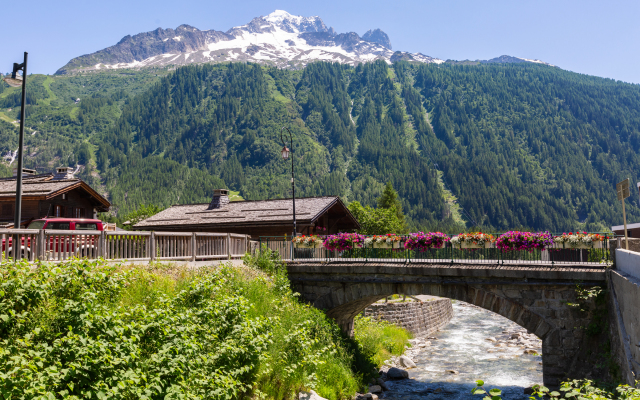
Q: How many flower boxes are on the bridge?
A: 7